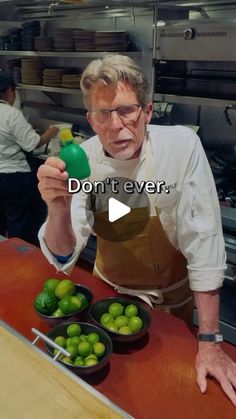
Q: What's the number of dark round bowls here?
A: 3